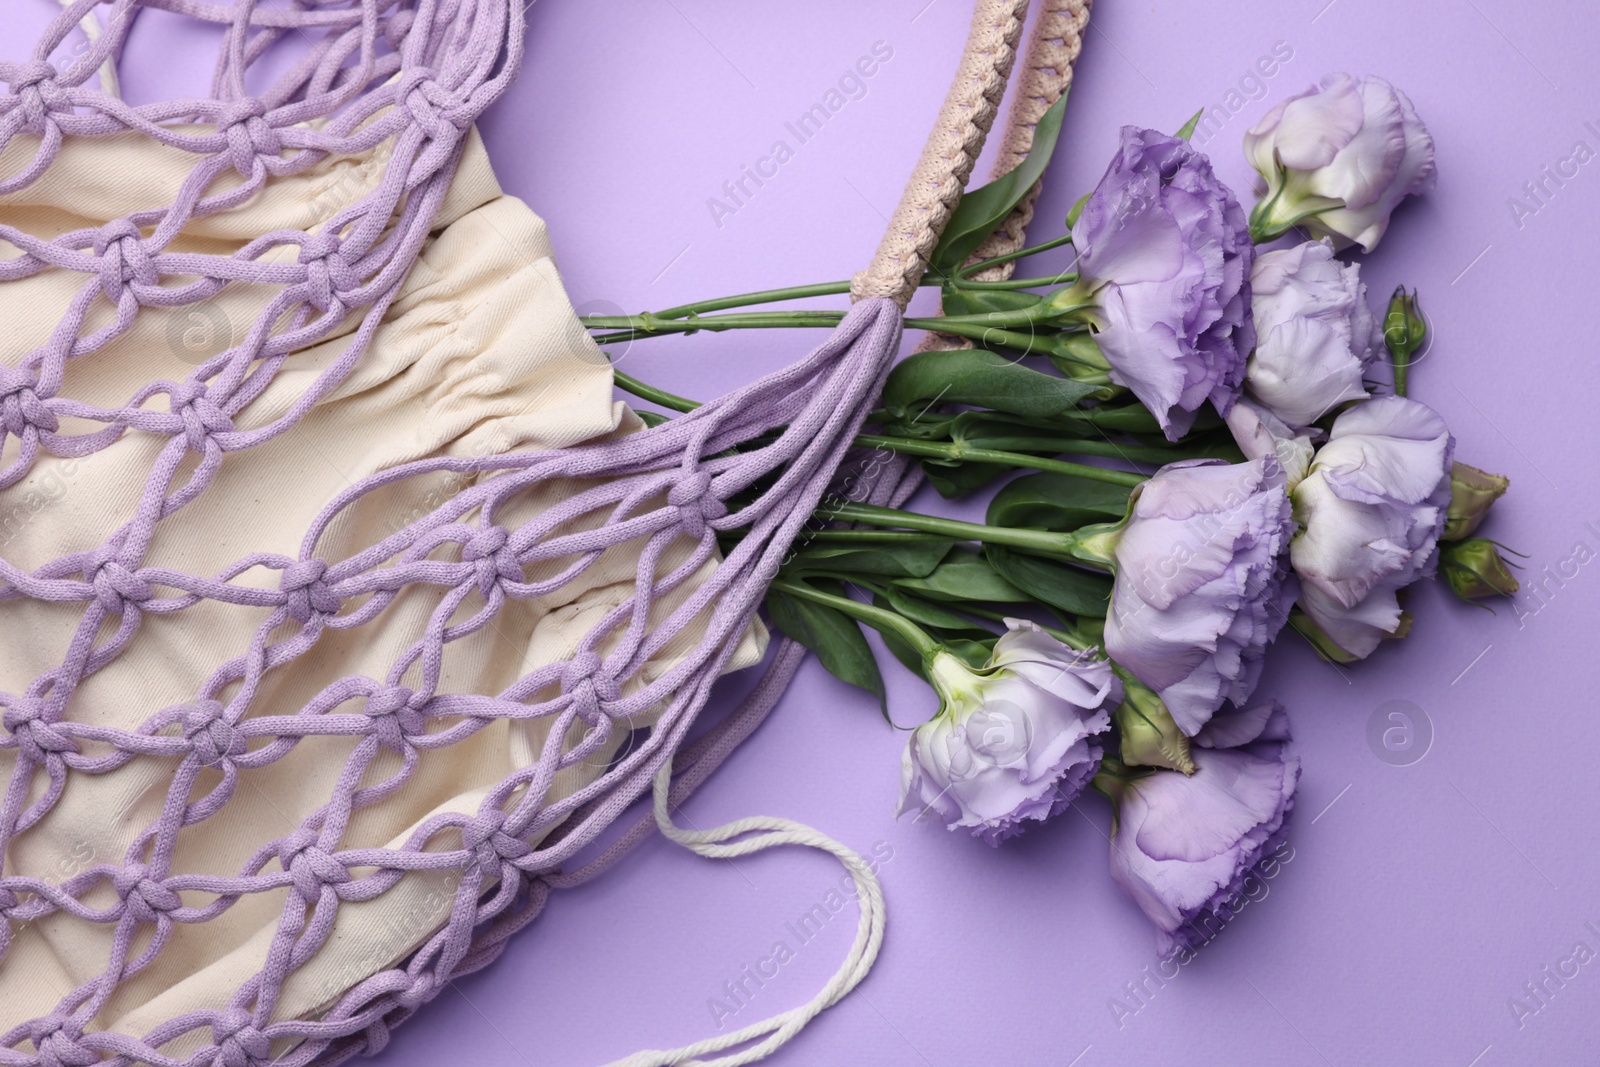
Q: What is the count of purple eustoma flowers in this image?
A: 7